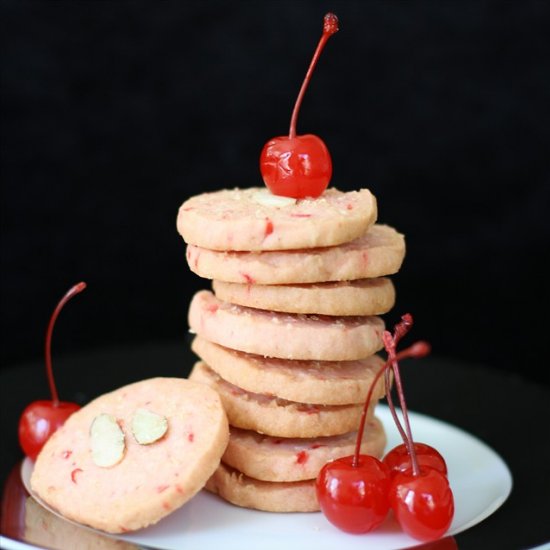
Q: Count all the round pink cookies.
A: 9